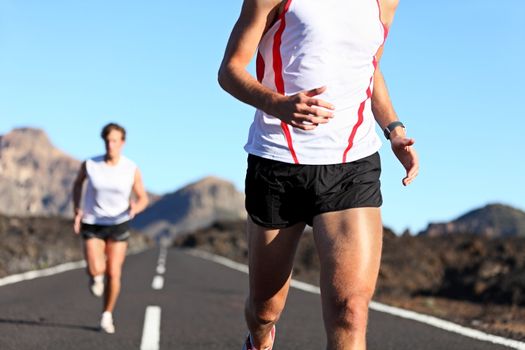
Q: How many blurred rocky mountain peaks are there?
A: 3